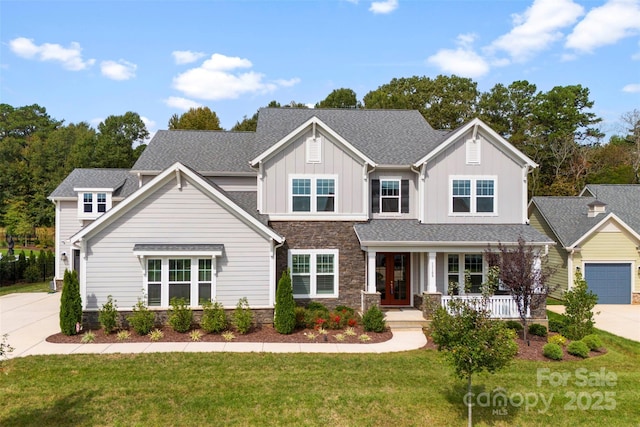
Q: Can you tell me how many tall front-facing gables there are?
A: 3